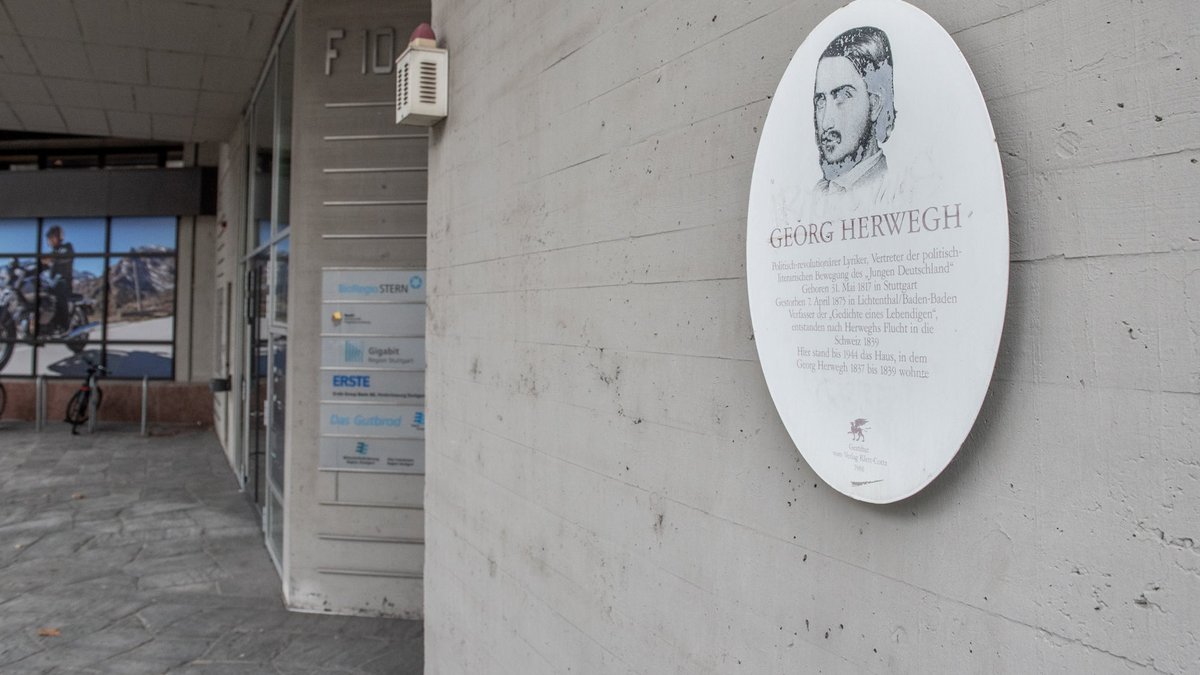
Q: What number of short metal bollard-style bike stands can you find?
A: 3